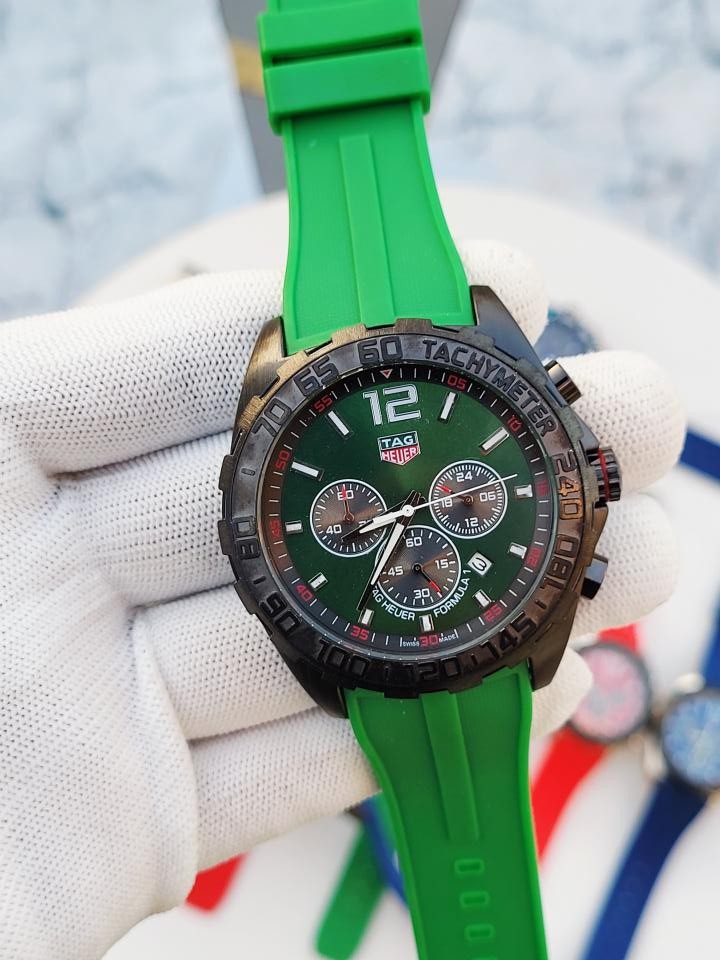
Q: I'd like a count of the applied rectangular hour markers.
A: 11